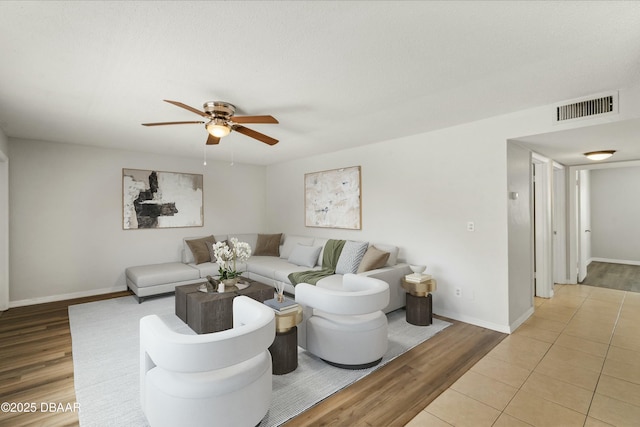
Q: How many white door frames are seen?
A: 3